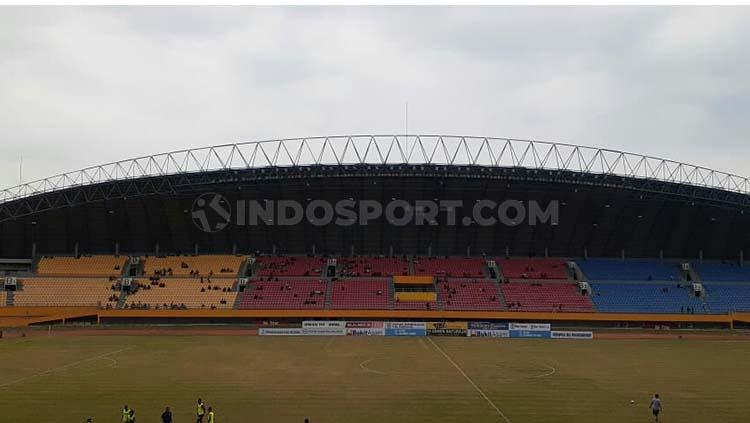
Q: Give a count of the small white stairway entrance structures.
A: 11